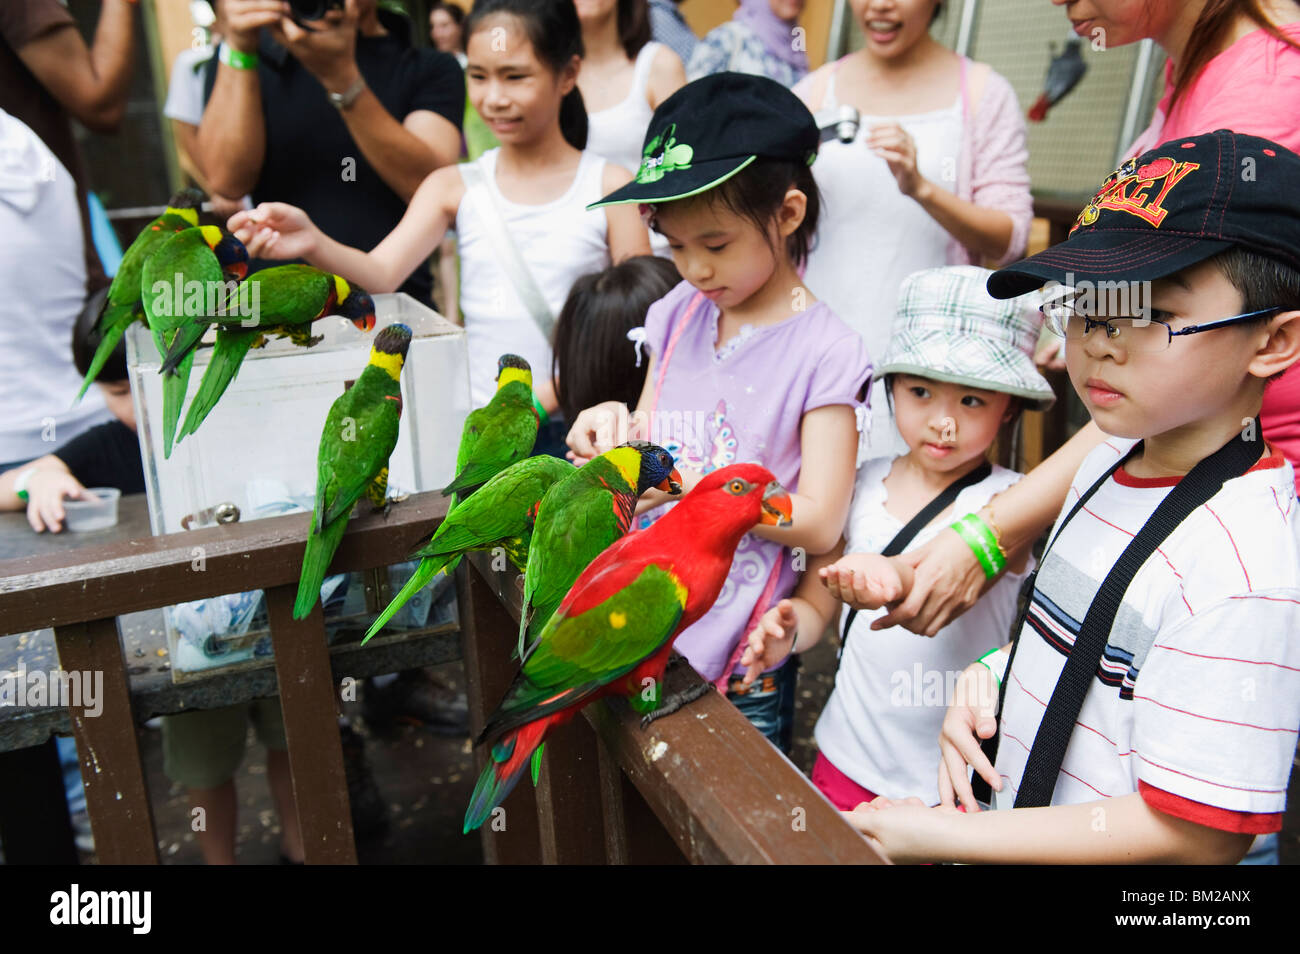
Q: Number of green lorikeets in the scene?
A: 7